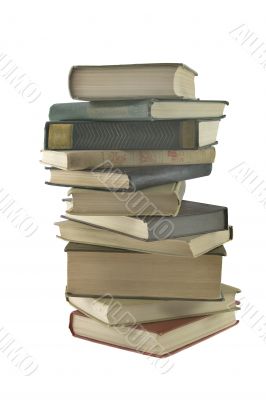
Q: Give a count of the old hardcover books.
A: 11